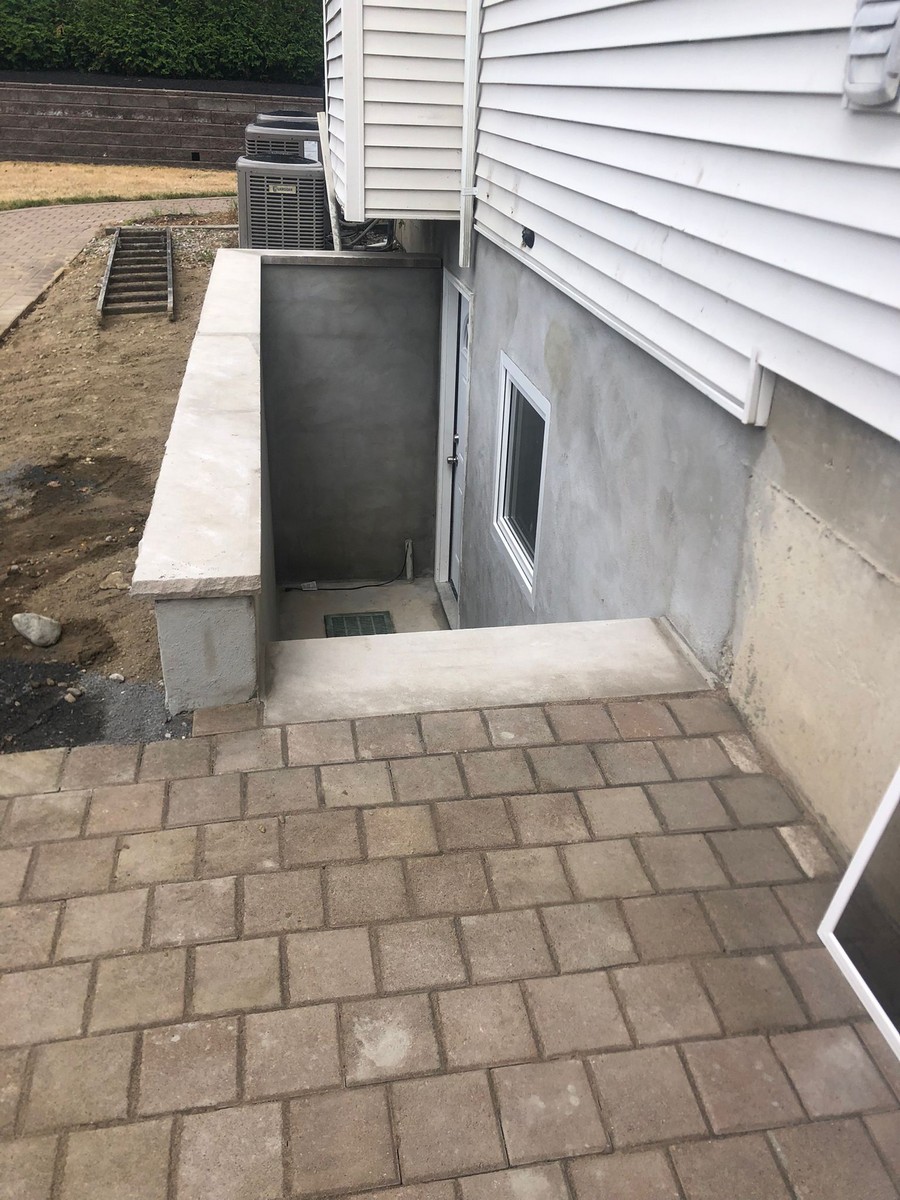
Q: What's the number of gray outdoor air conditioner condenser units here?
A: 3